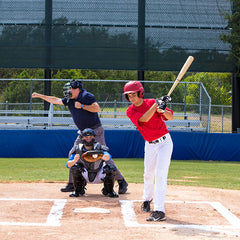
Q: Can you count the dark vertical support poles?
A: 3